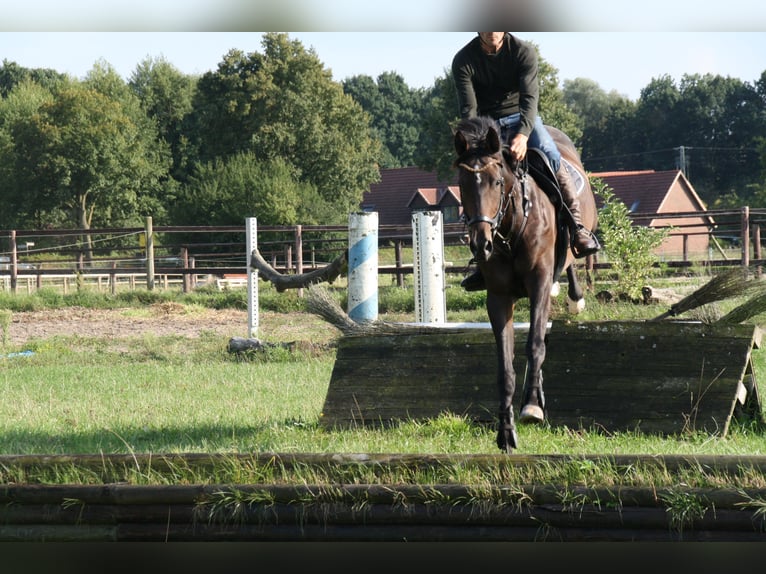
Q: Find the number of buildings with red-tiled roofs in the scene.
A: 2